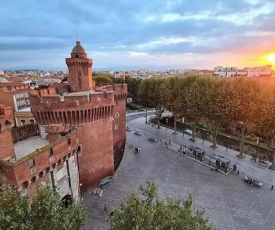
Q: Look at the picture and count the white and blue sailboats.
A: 0